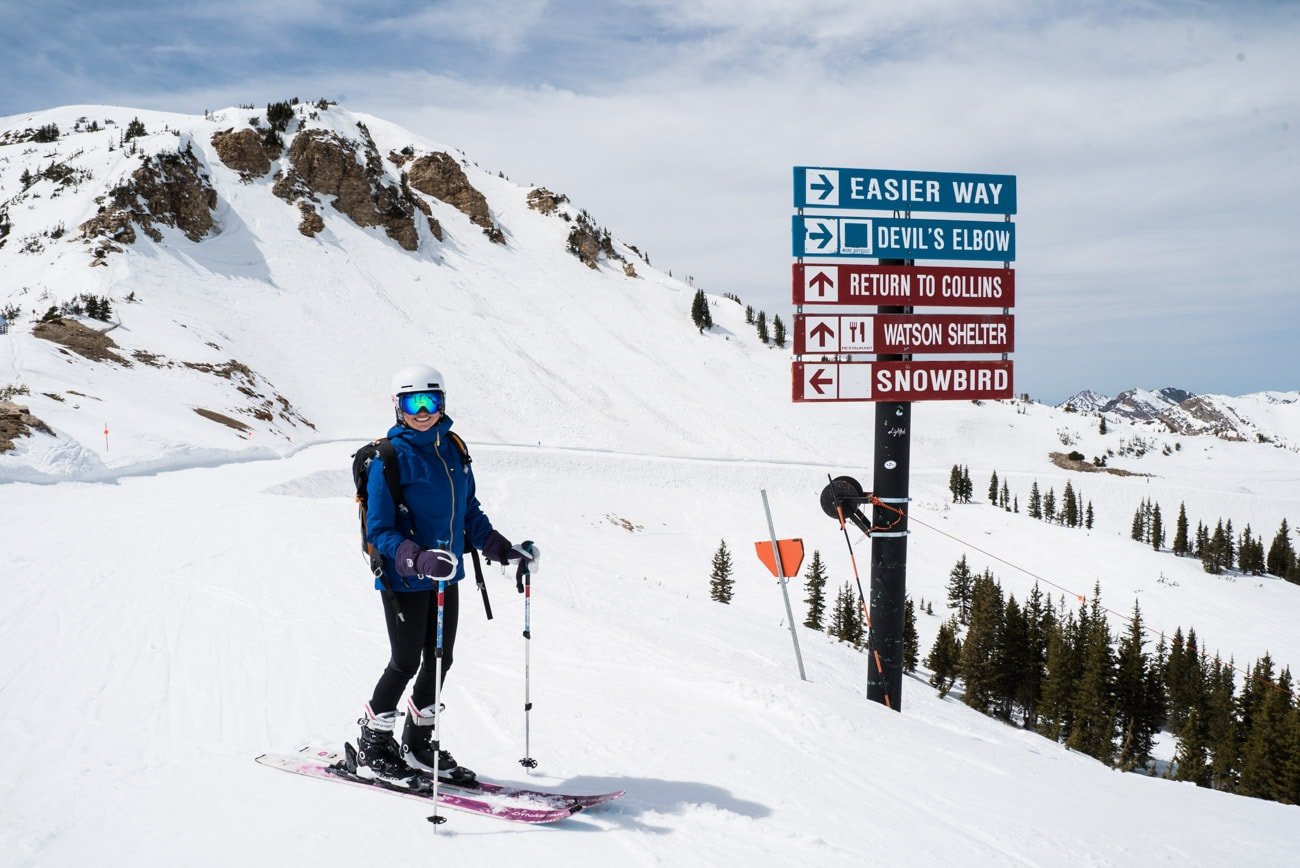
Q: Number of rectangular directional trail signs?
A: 5